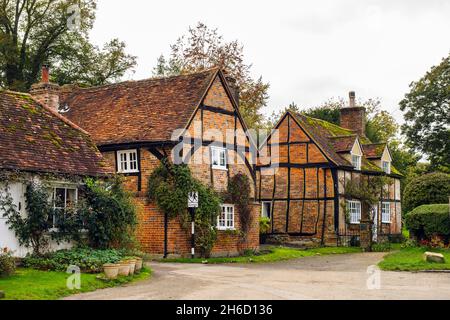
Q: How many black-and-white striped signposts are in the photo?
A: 1